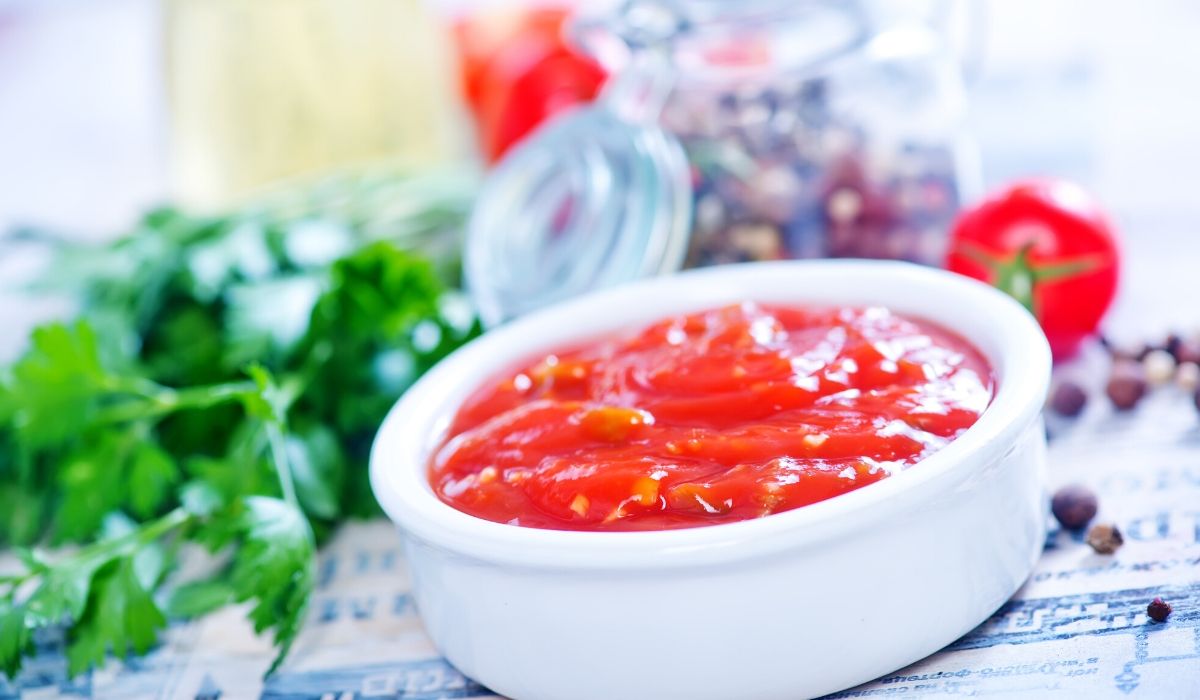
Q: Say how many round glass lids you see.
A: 1